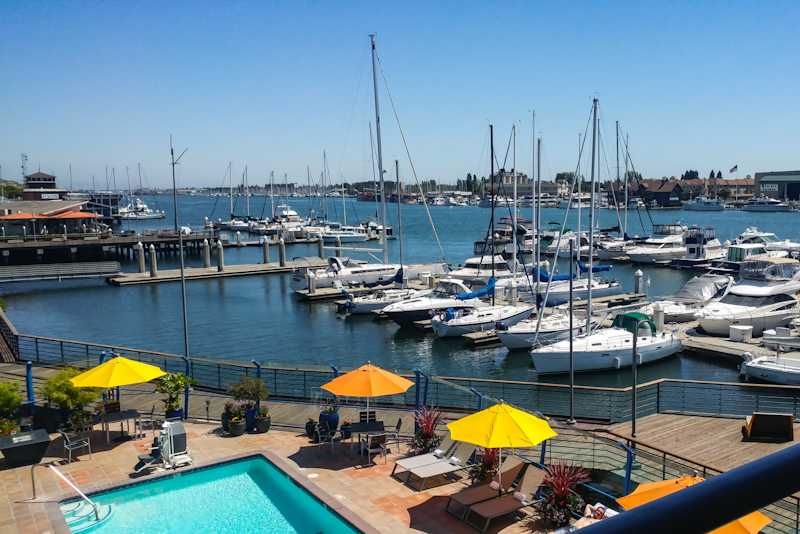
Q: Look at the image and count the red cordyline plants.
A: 3